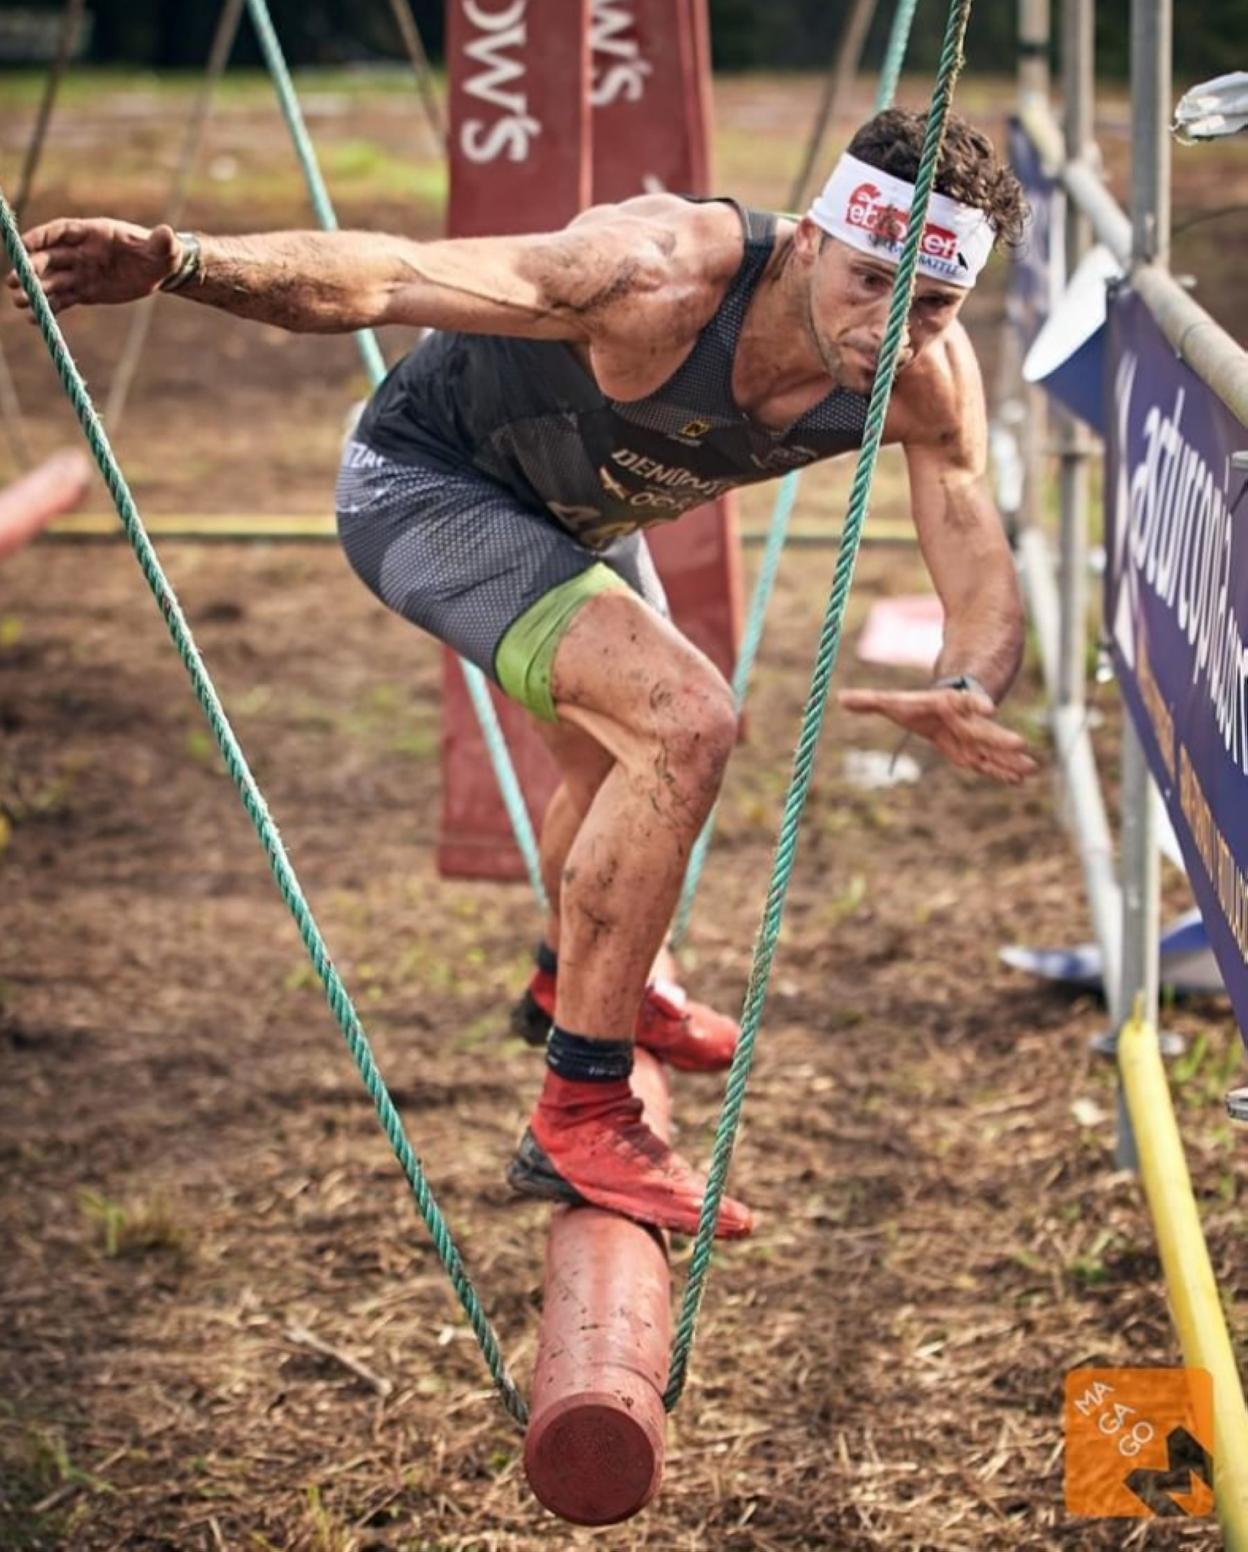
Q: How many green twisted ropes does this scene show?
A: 4